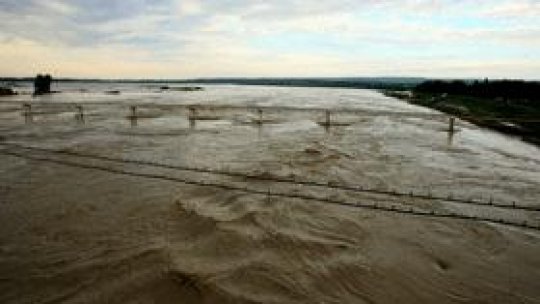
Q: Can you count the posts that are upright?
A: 7